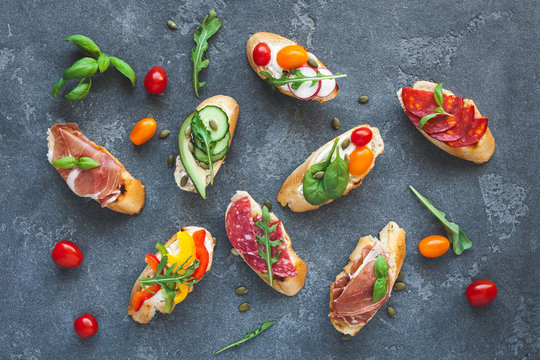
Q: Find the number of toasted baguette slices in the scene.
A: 8